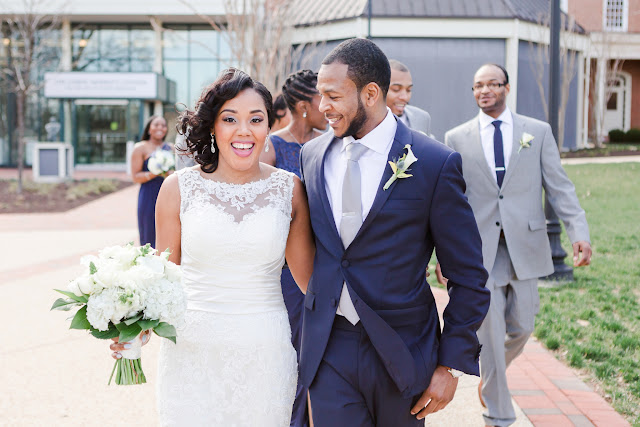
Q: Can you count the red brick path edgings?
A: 1